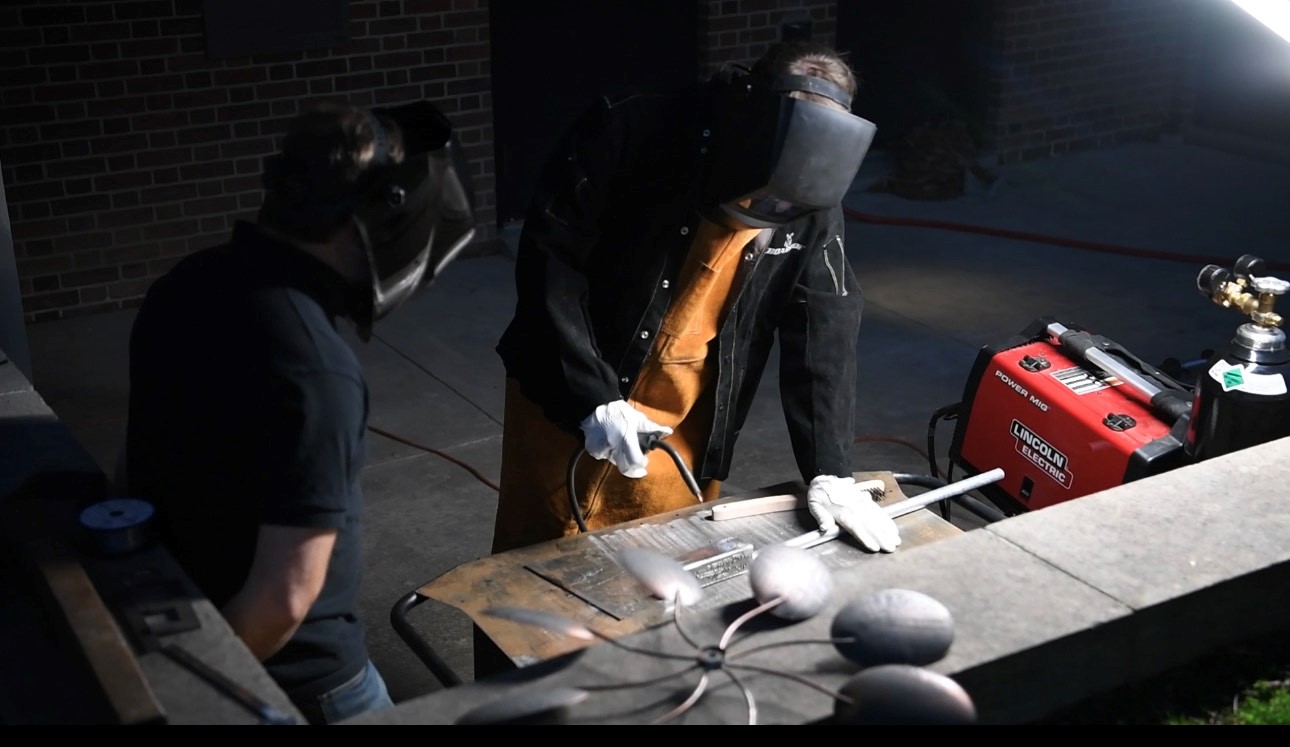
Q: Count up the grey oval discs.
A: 6